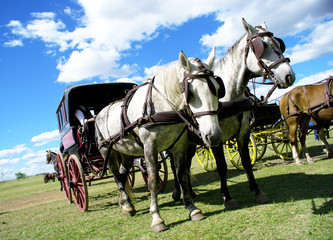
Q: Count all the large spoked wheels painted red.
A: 4